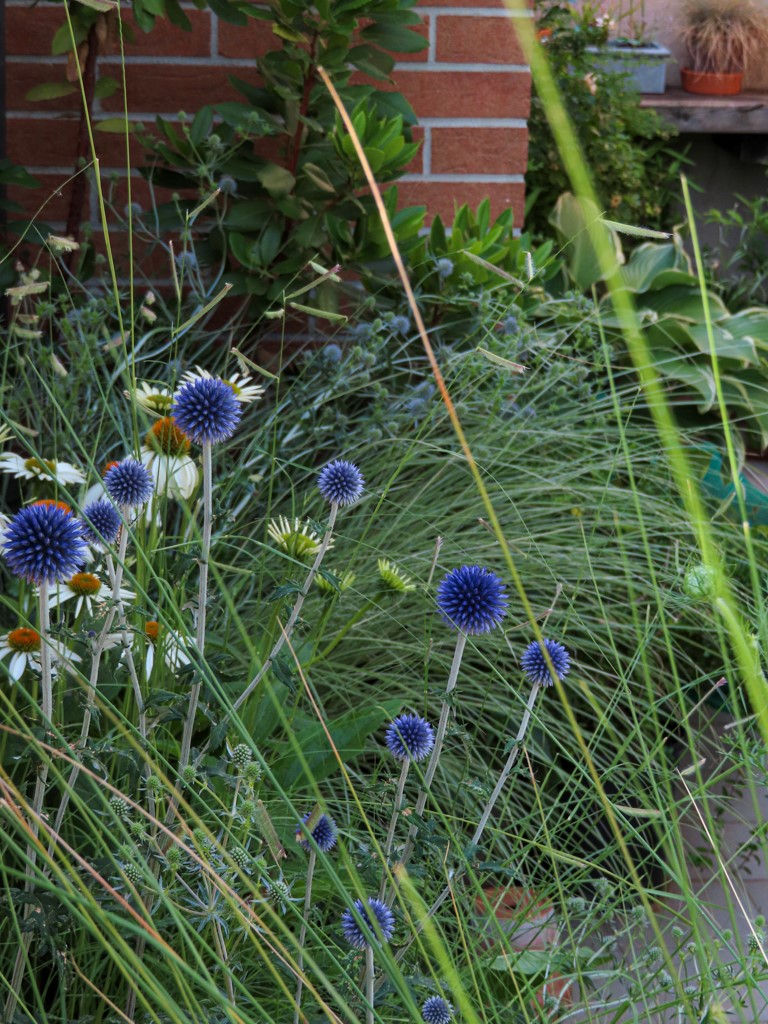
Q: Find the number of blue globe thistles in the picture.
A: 11